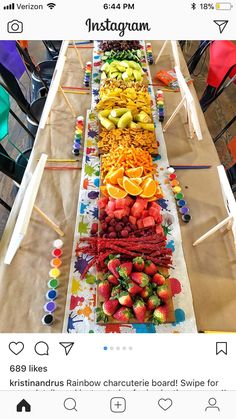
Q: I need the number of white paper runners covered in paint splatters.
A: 1